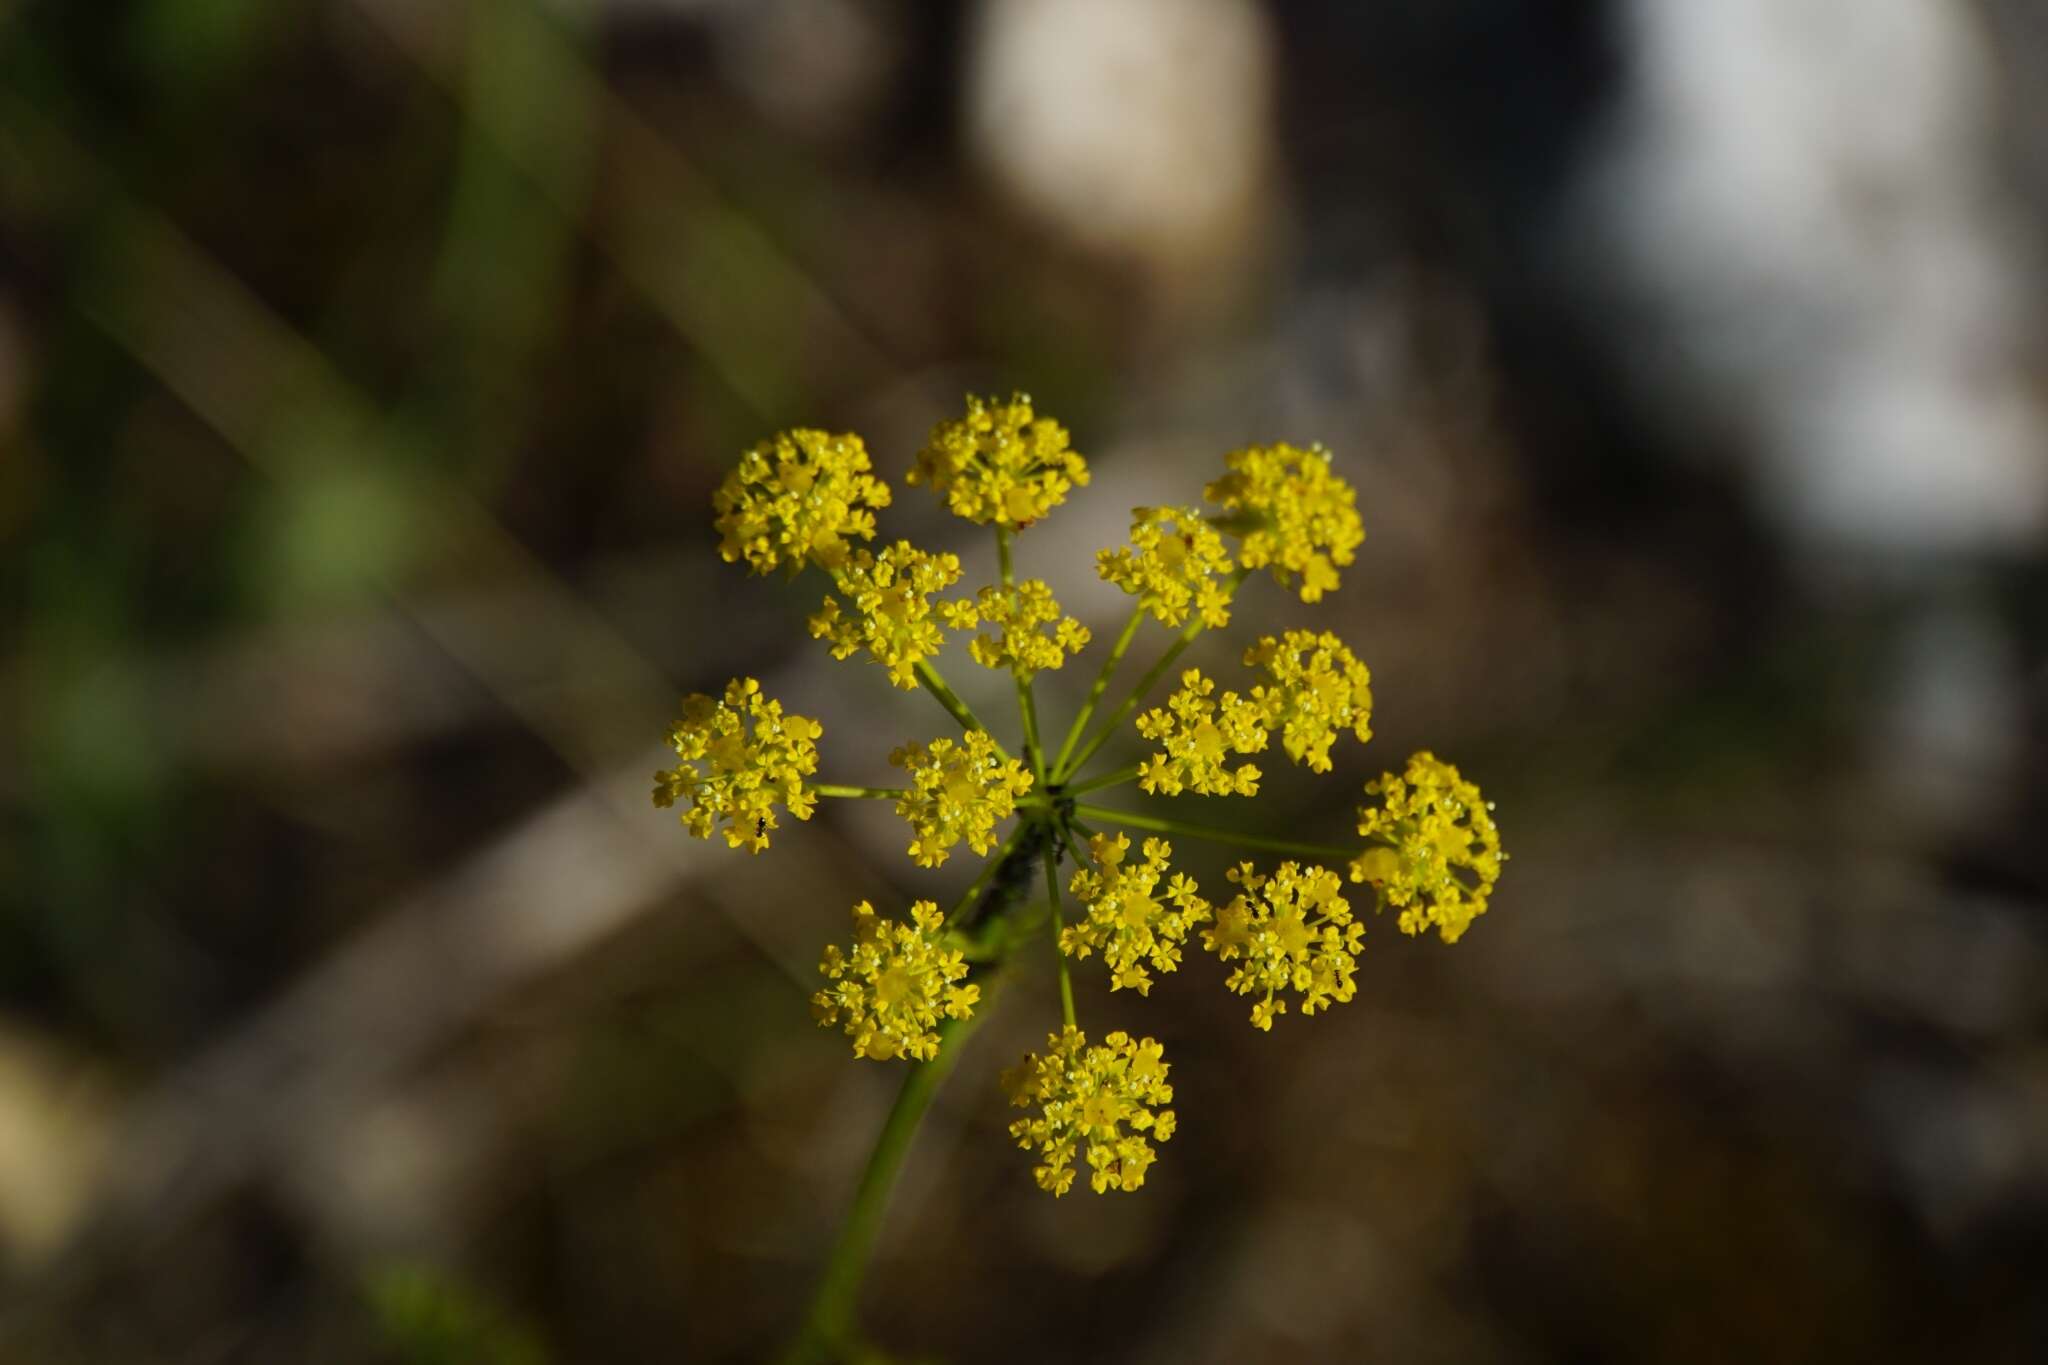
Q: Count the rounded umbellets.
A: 15